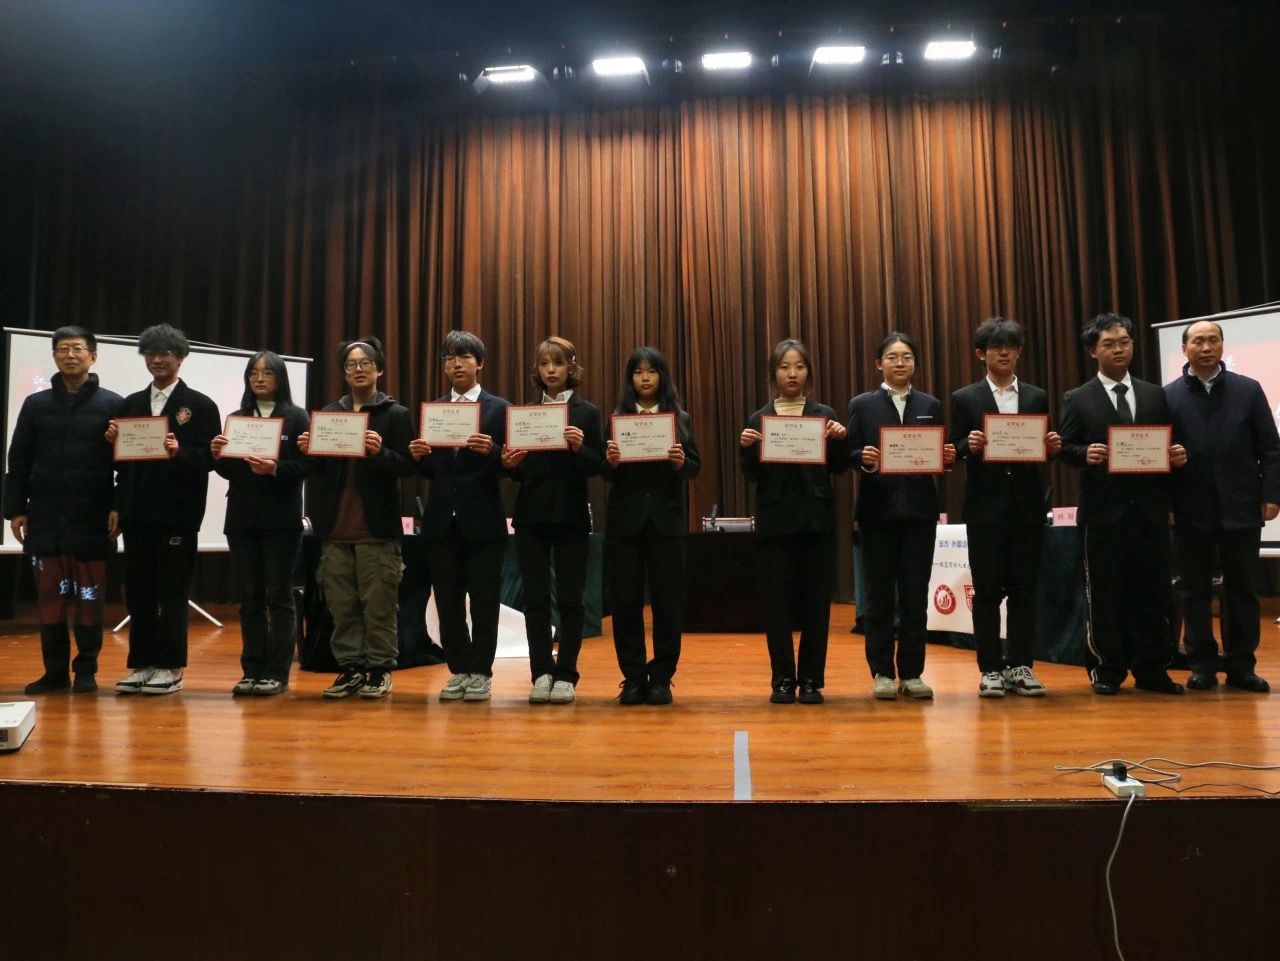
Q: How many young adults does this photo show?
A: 10